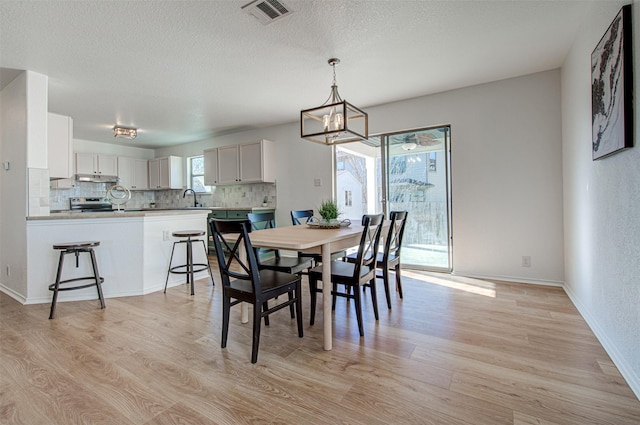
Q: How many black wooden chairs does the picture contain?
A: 5